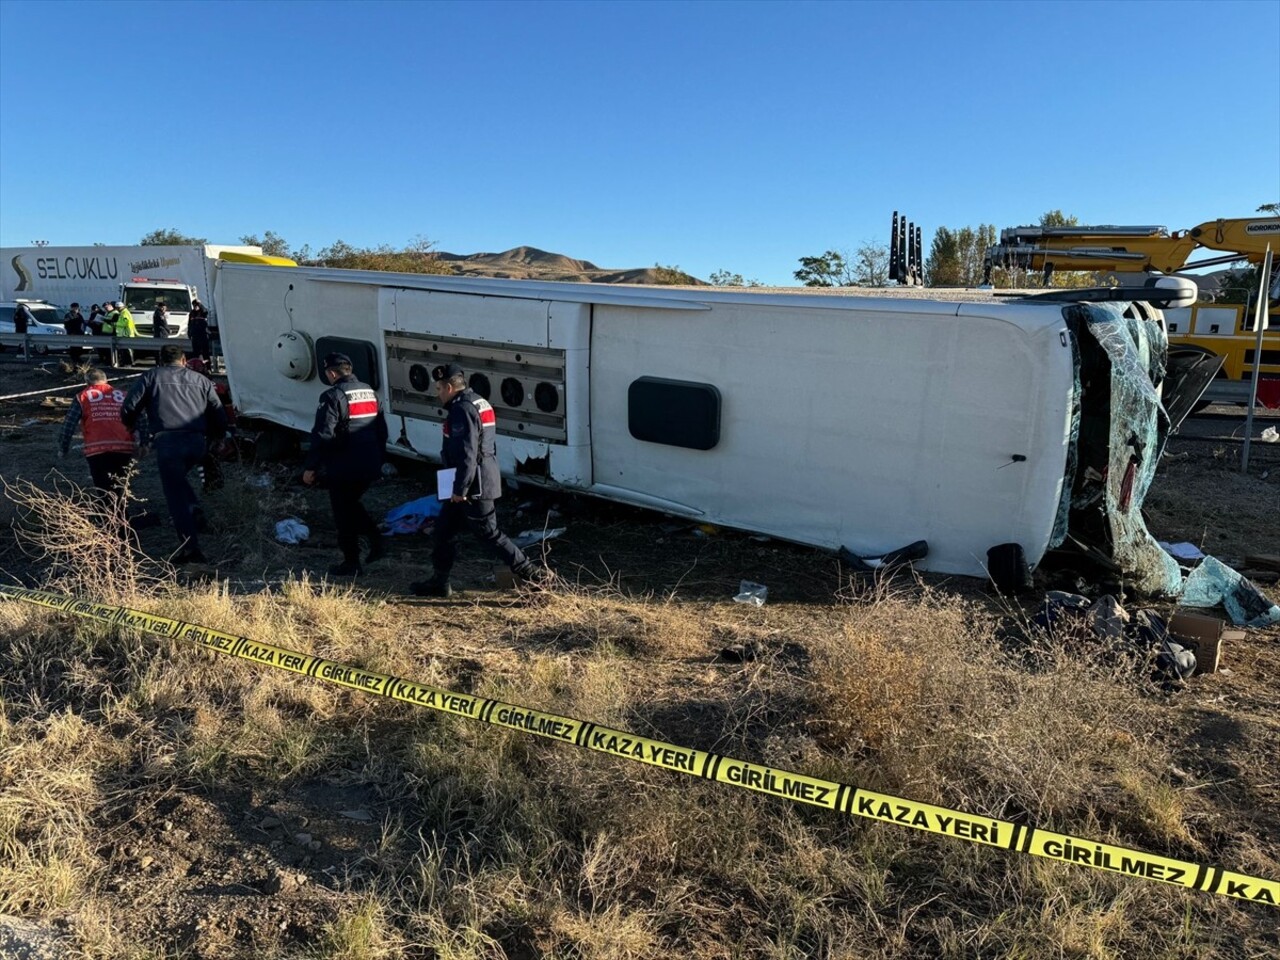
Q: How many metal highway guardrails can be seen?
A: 1